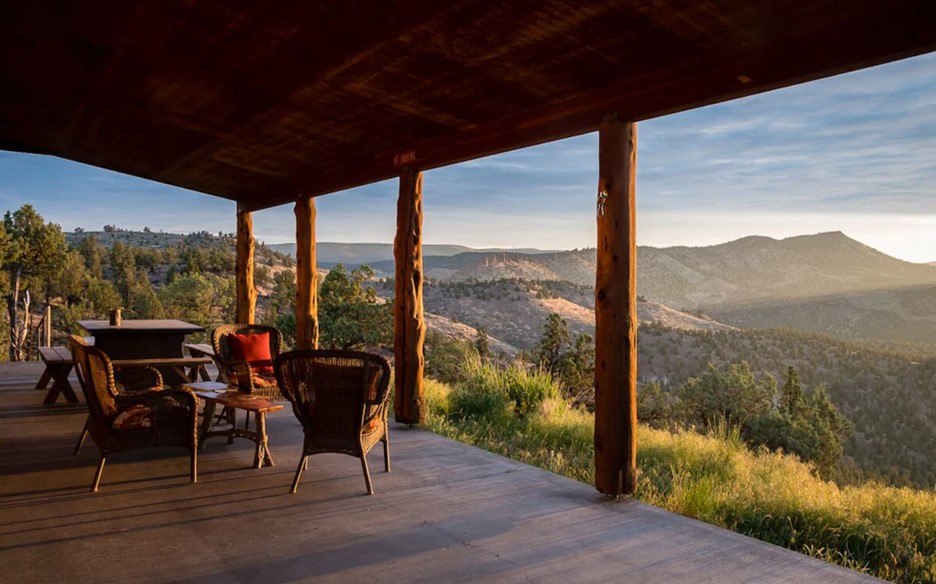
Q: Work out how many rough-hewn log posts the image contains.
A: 4